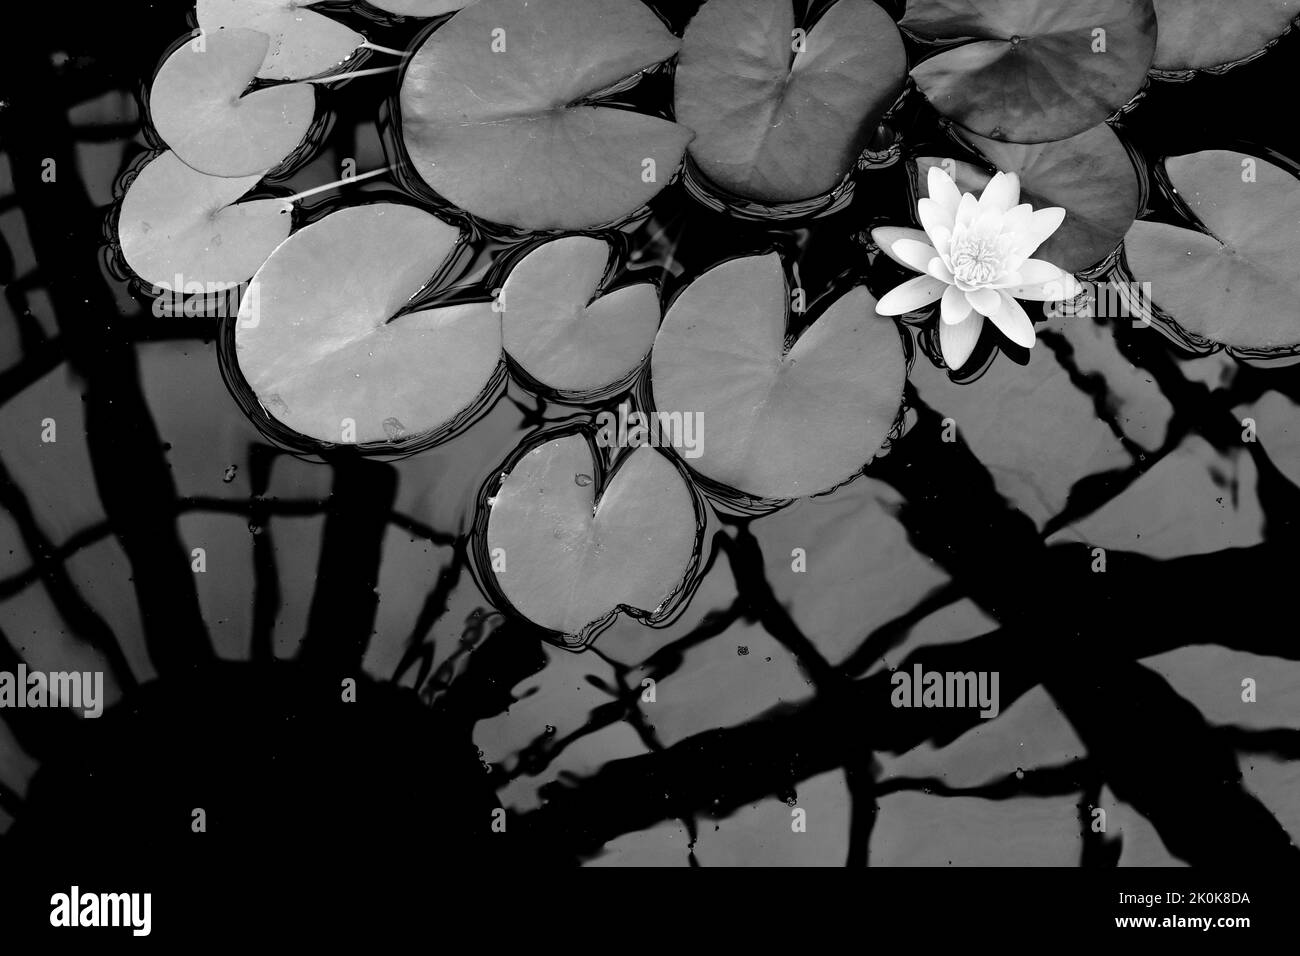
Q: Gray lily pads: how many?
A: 14